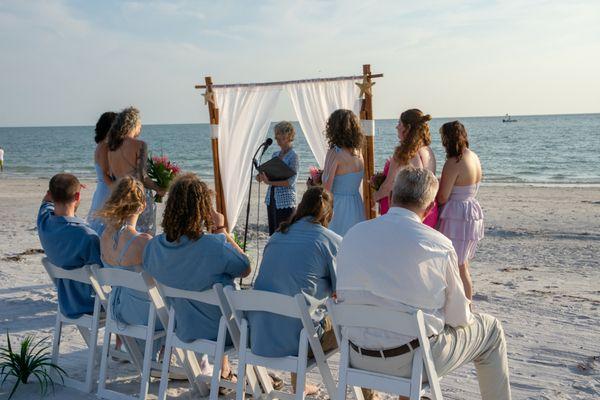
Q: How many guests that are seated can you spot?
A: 5